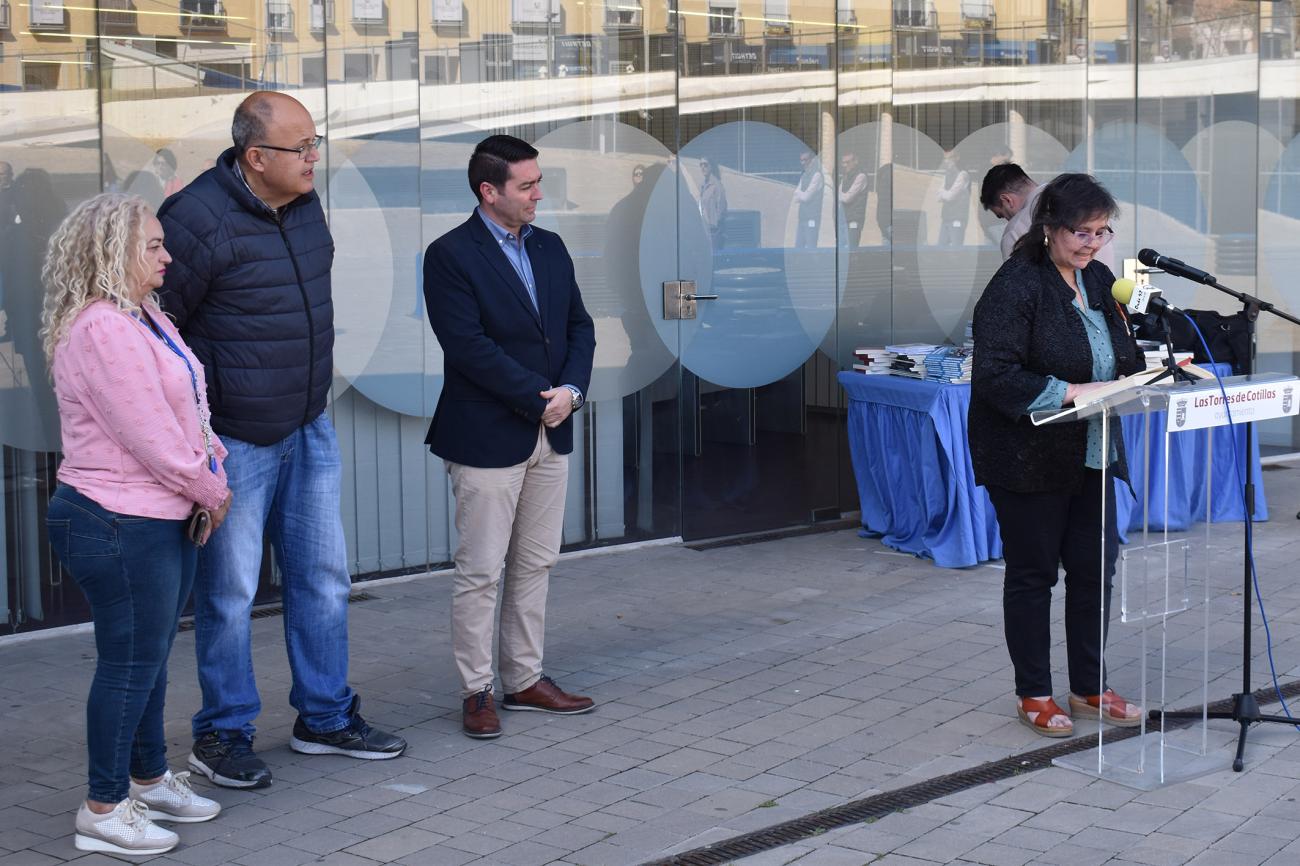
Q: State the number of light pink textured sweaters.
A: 1